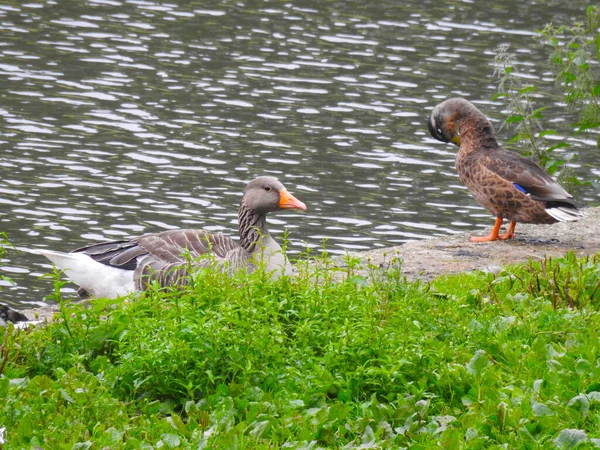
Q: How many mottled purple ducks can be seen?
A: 0